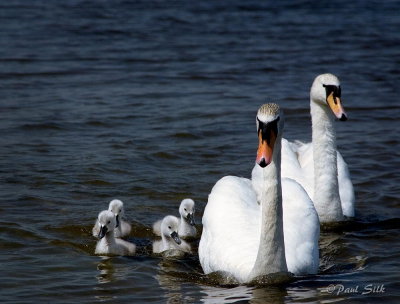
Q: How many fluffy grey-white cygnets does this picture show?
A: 4